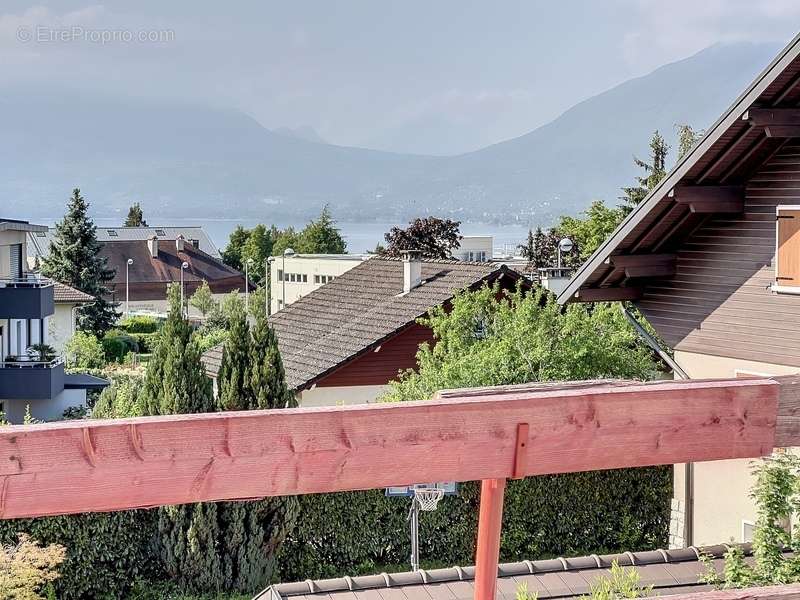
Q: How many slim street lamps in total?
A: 6